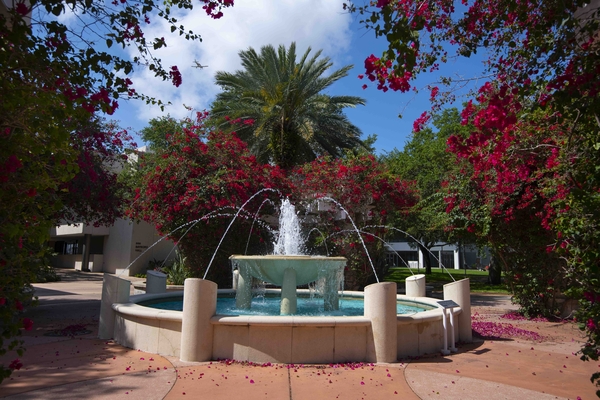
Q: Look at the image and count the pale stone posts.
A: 6